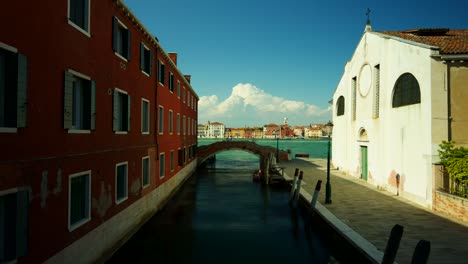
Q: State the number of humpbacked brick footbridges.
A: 1